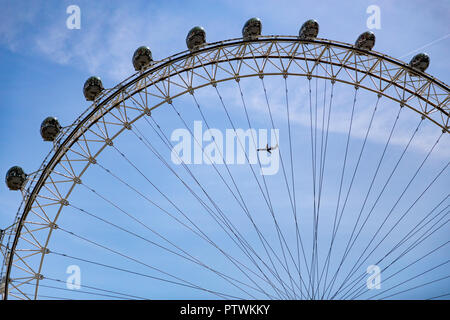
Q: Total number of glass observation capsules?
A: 9